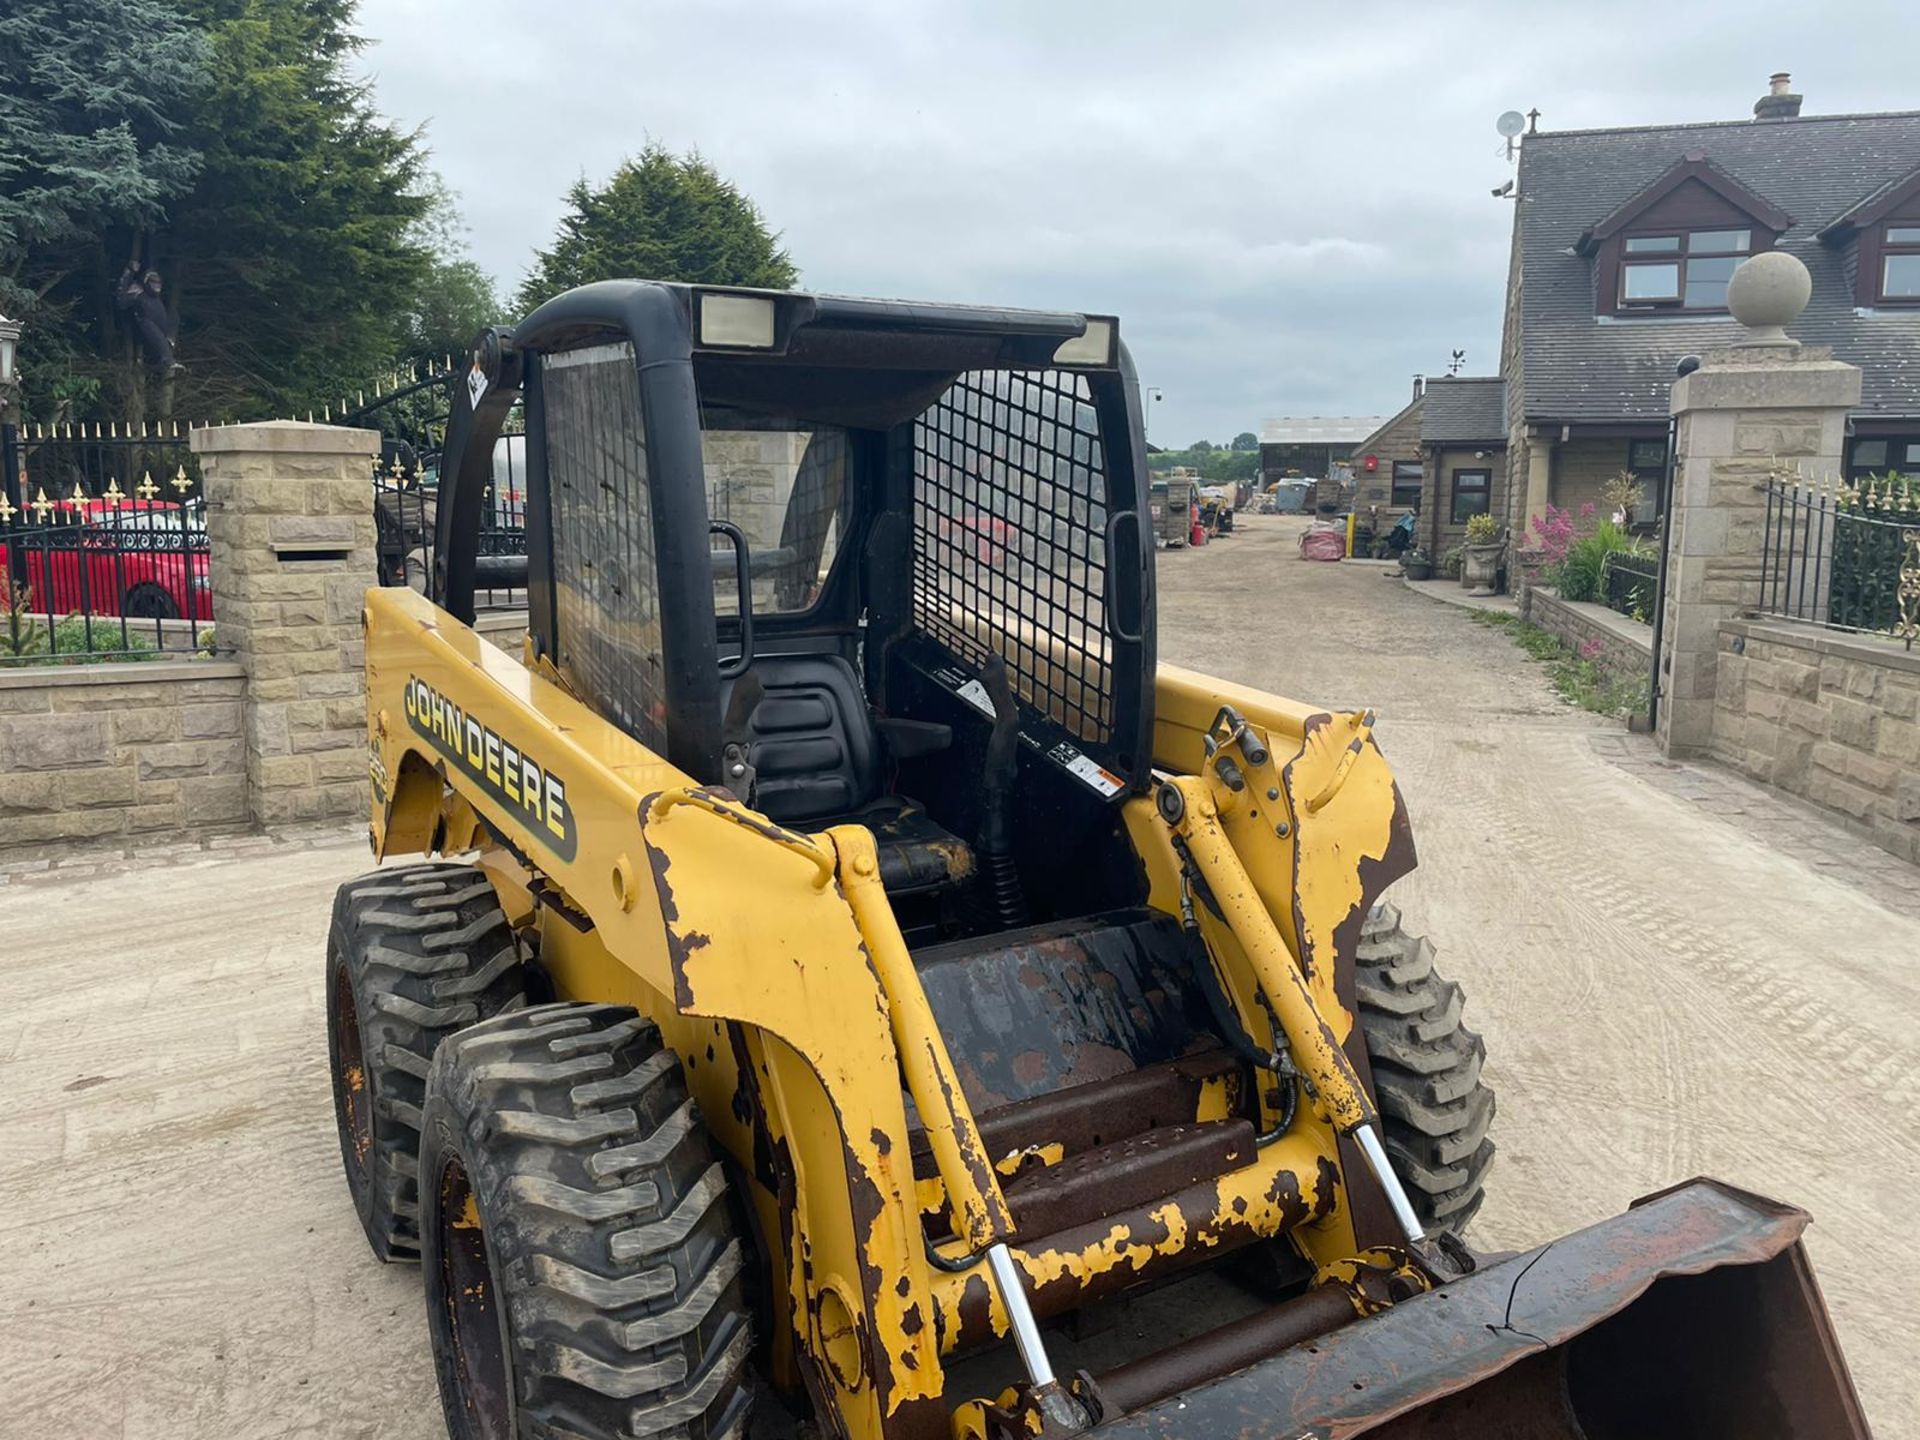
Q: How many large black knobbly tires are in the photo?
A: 3